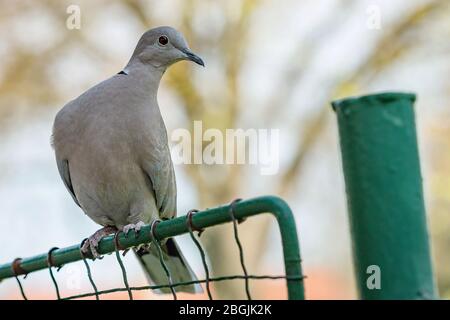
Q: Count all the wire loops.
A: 7